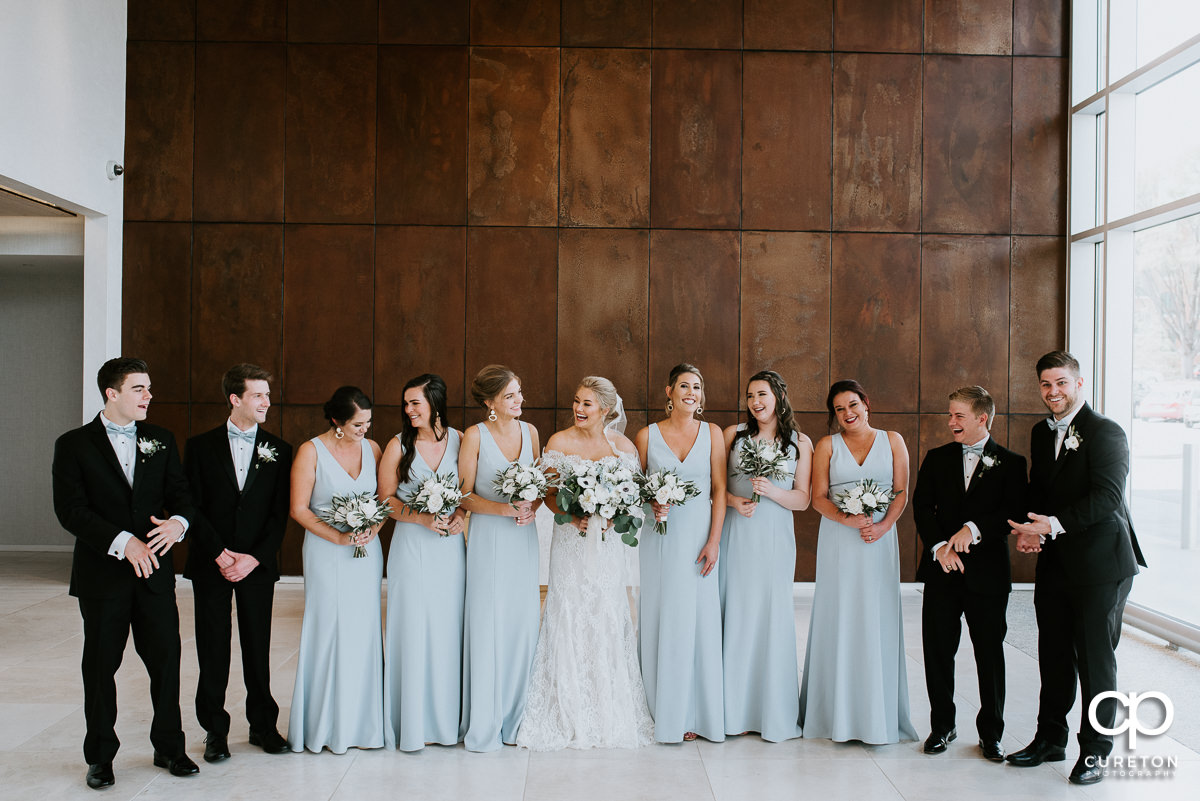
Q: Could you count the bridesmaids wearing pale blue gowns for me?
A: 6